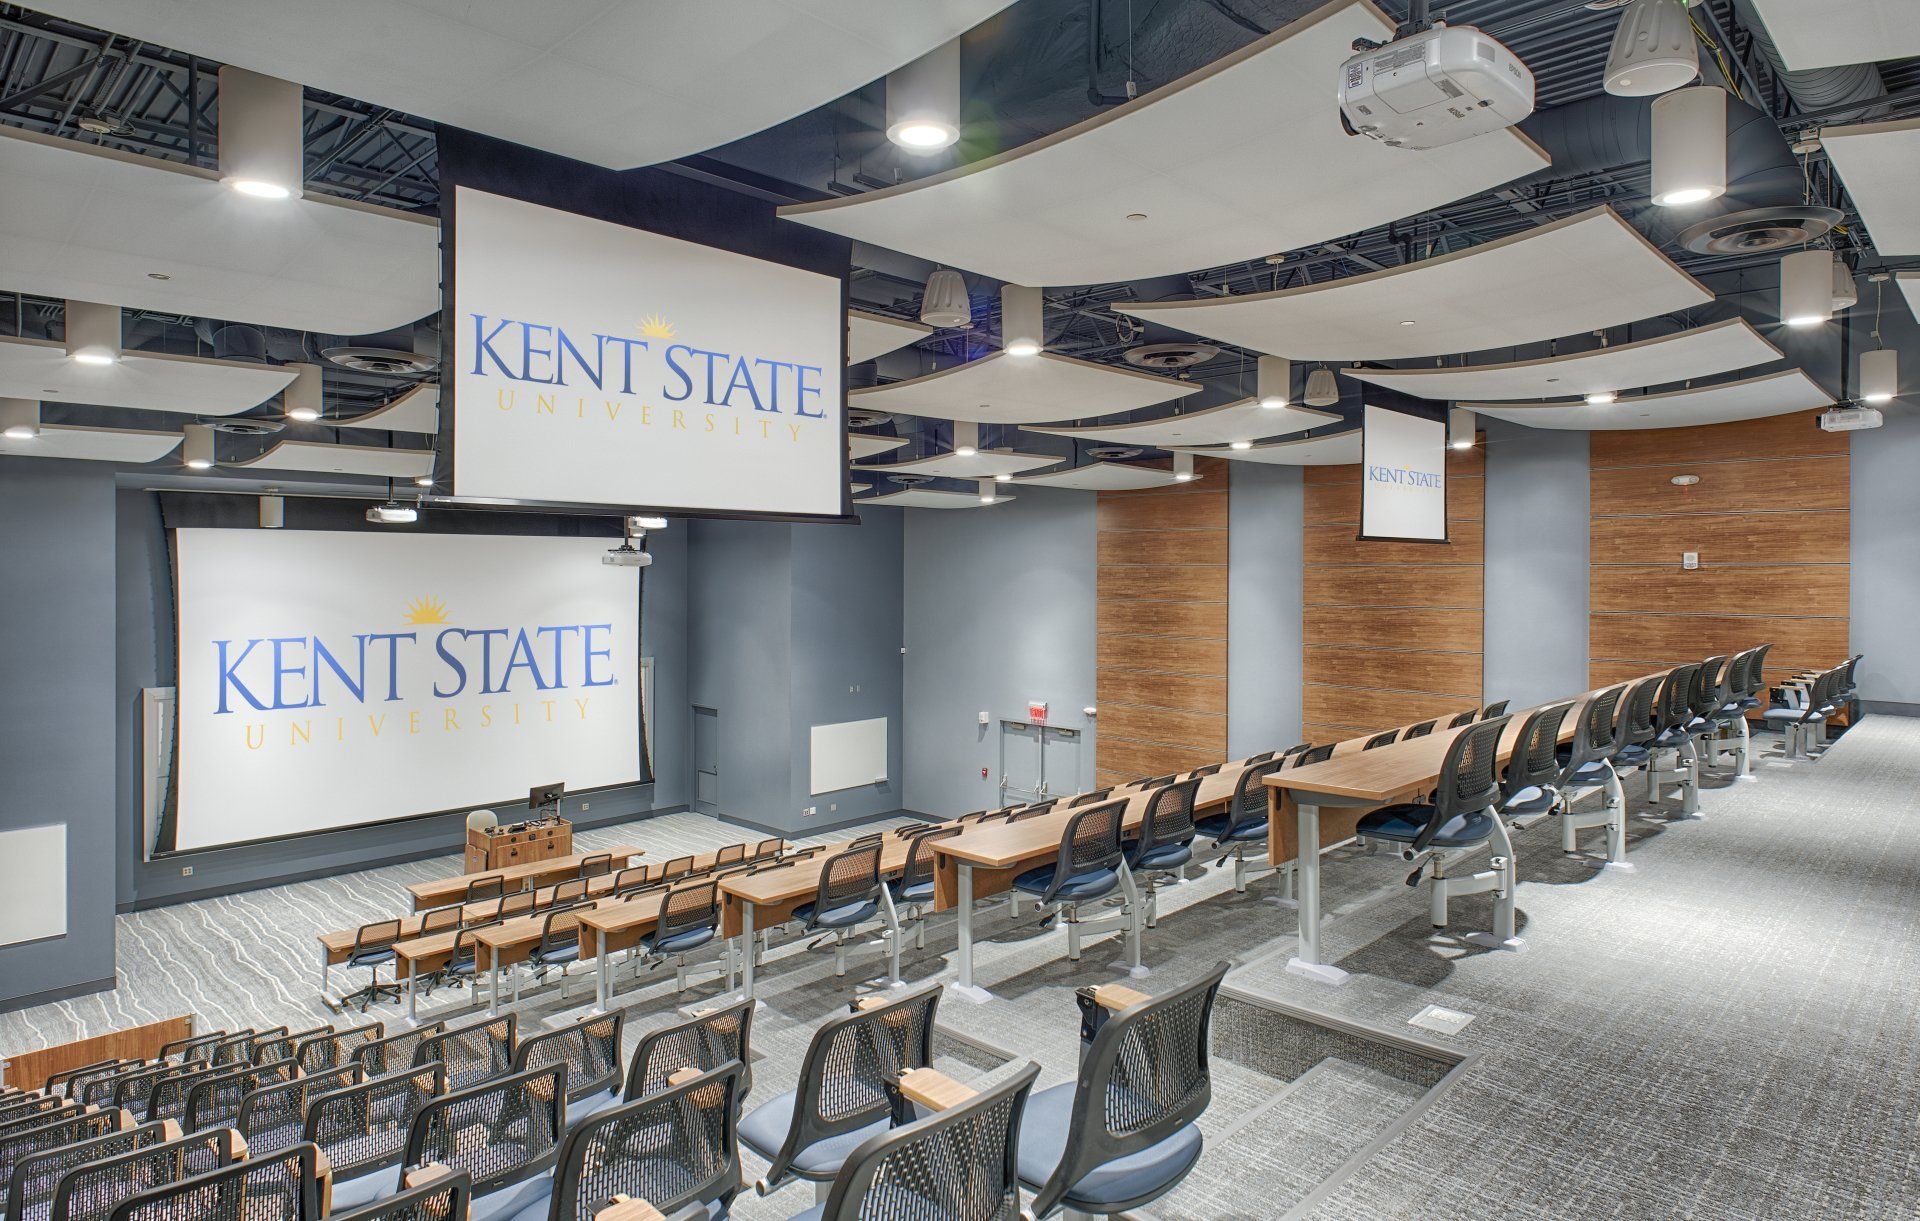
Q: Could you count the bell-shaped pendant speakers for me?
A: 4